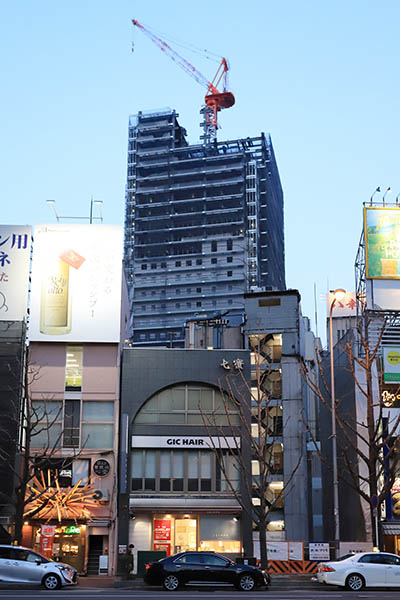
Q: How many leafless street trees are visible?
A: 3